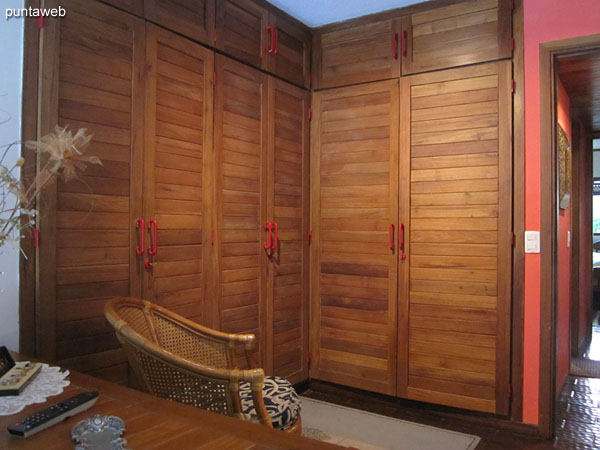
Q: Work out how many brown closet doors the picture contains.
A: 12